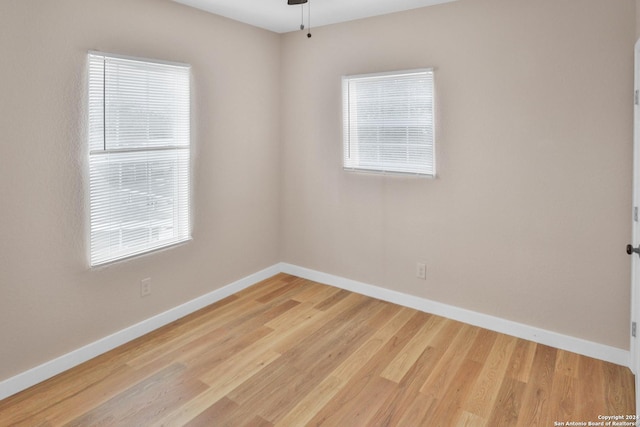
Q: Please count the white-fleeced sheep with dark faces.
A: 0